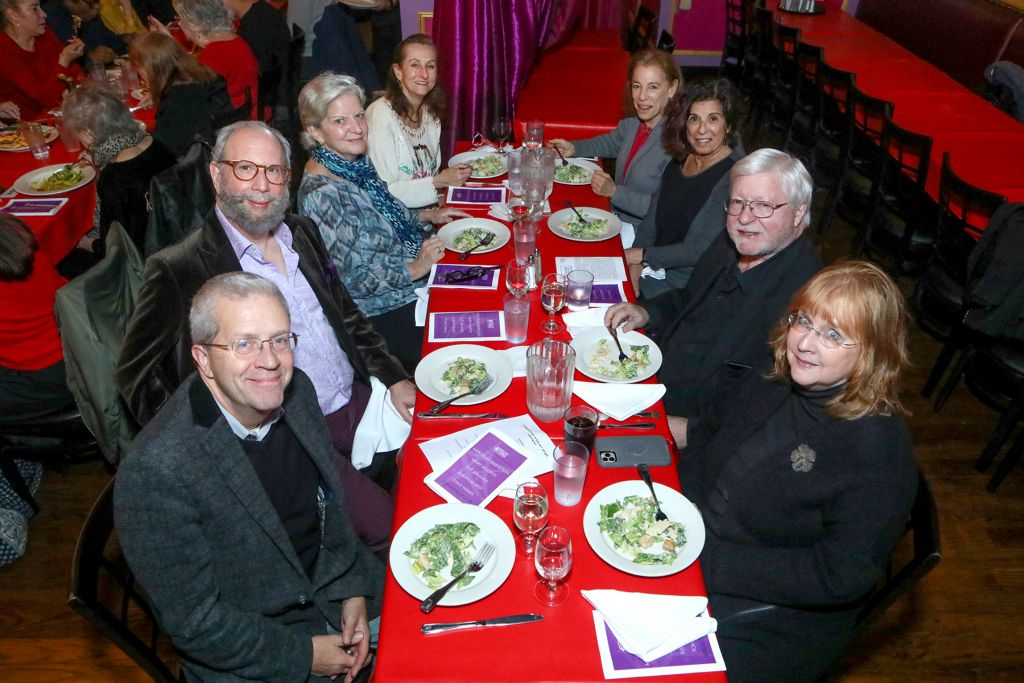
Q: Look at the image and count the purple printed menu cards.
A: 7